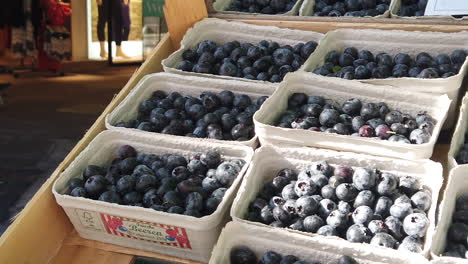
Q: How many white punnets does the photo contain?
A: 12